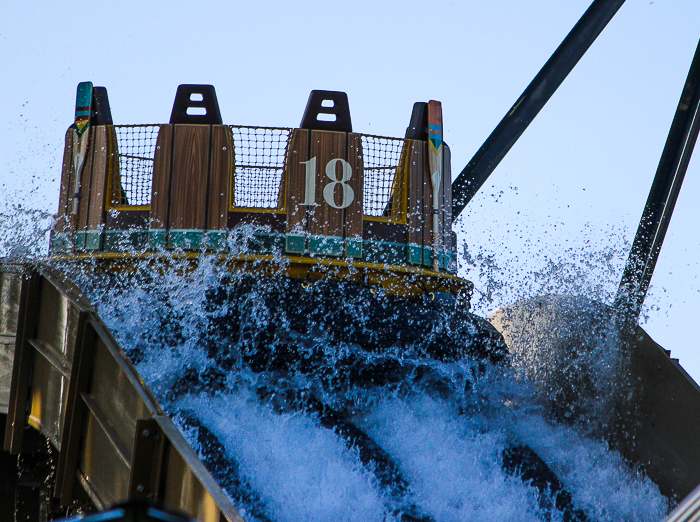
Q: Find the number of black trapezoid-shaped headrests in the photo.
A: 4